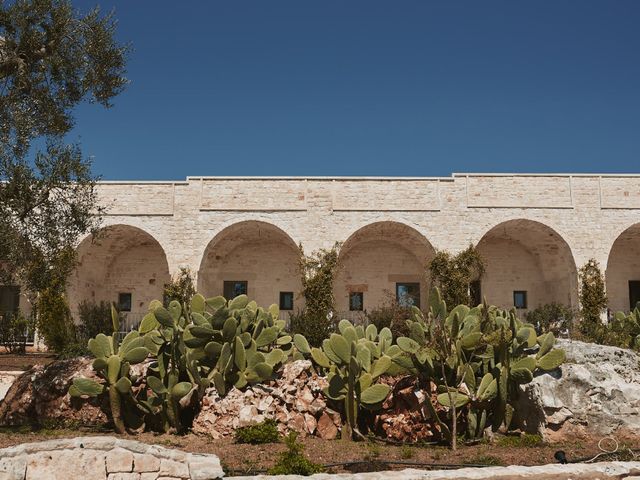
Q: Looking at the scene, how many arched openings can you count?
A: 5